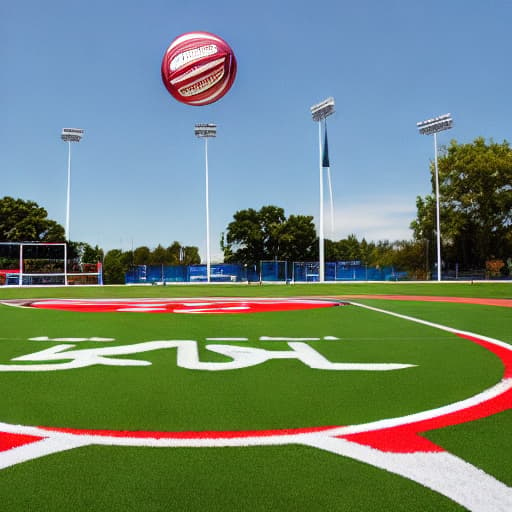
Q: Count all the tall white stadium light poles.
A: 4